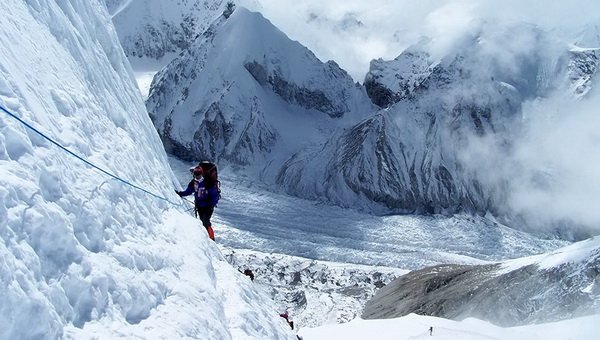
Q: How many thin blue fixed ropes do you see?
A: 1